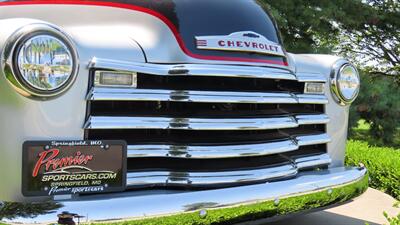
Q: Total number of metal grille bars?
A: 5